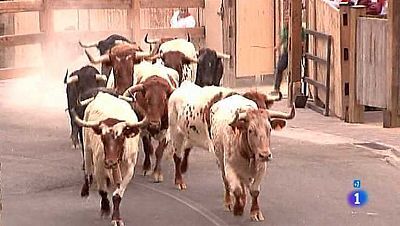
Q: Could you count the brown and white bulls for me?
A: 6